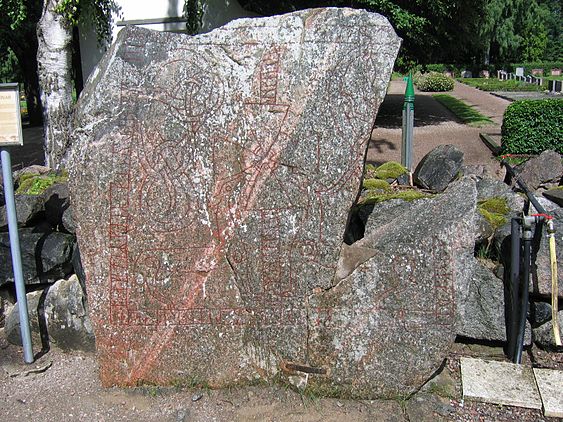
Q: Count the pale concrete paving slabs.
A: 2